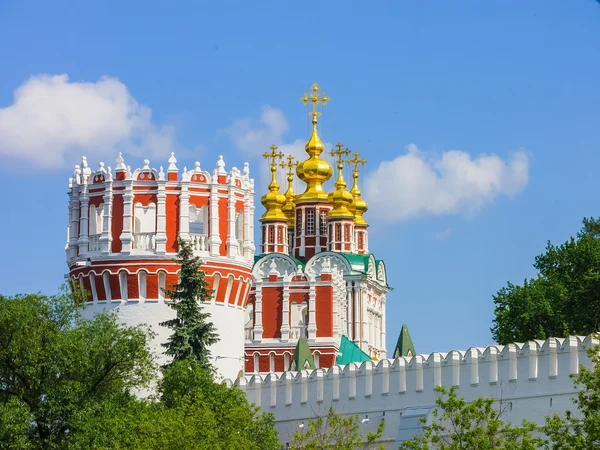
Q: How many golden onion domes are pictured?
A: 5